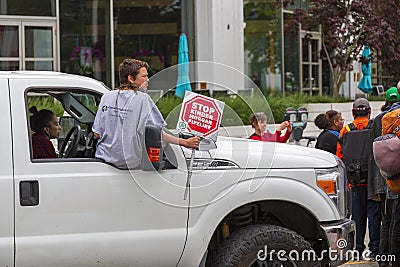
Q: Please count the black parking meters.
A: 2